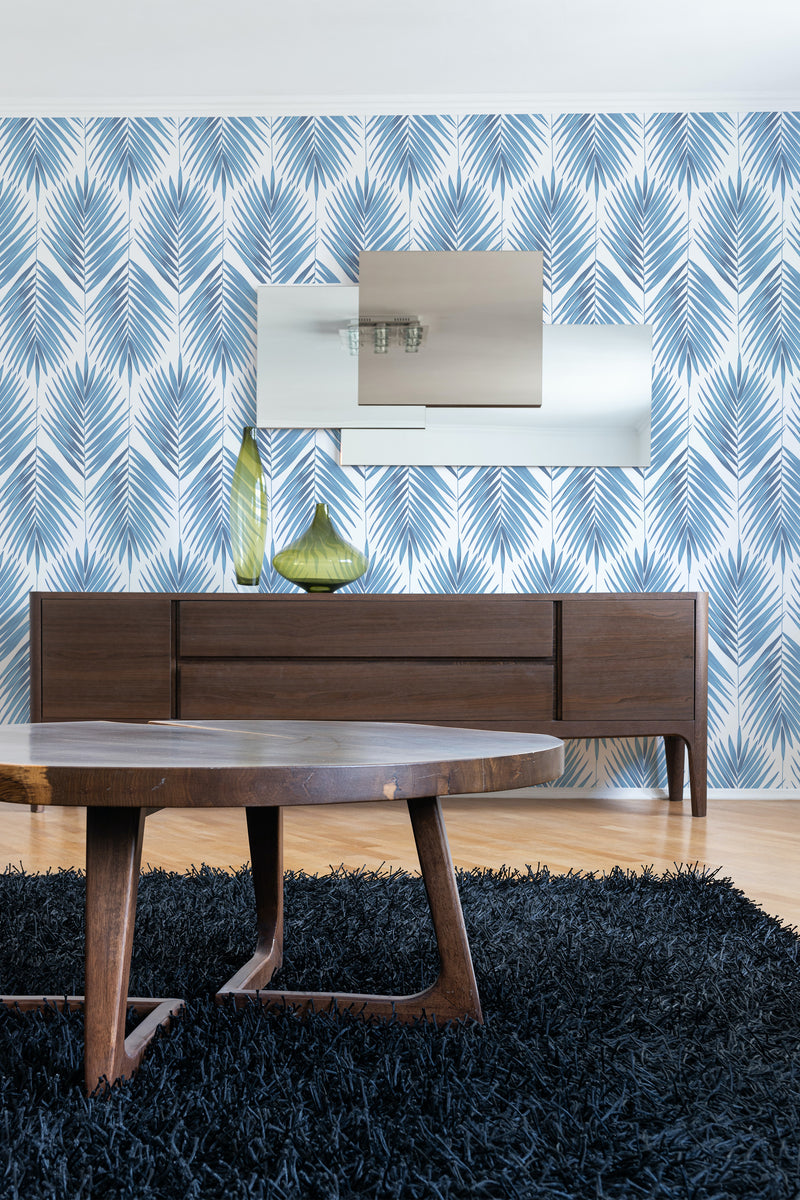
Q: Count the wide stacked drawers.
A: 2